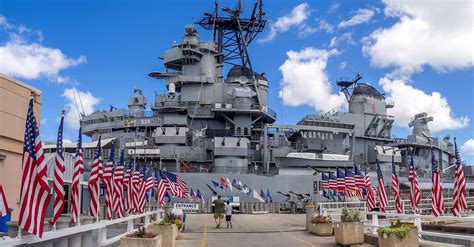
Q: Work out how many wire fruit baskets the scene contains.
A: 0